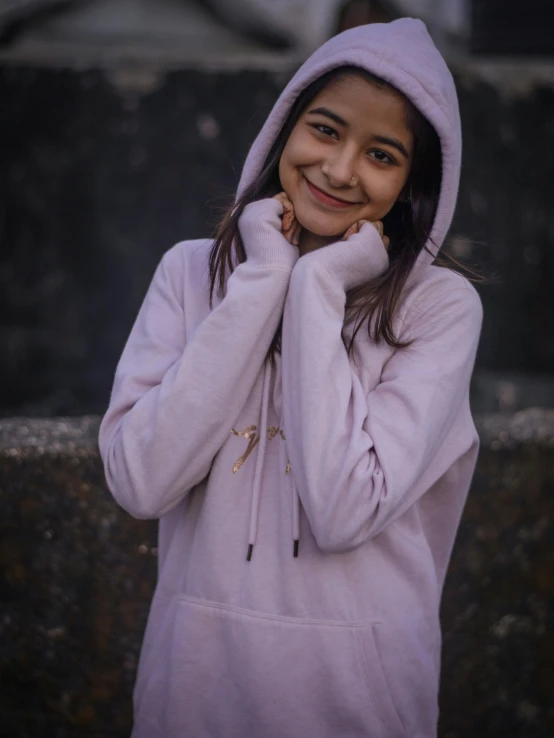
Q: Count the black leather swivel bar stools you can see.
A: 0